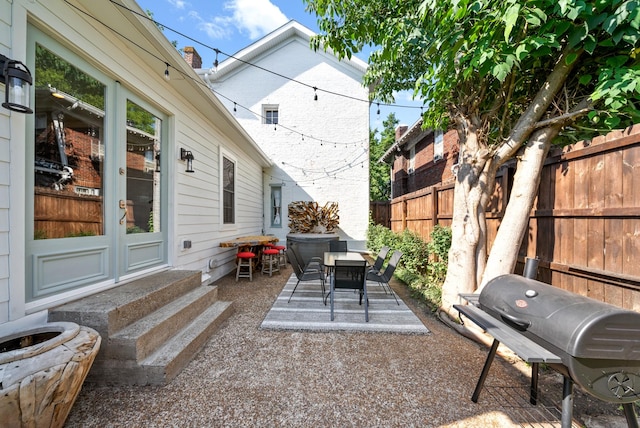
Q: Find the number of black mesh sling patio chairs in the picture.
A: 6